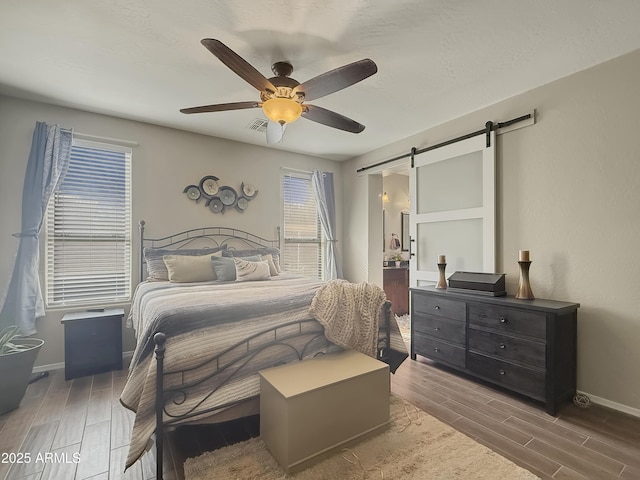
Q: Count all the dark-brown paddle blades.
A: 4